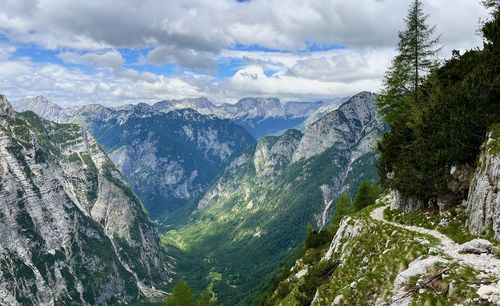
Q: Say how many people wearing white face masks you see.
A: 0